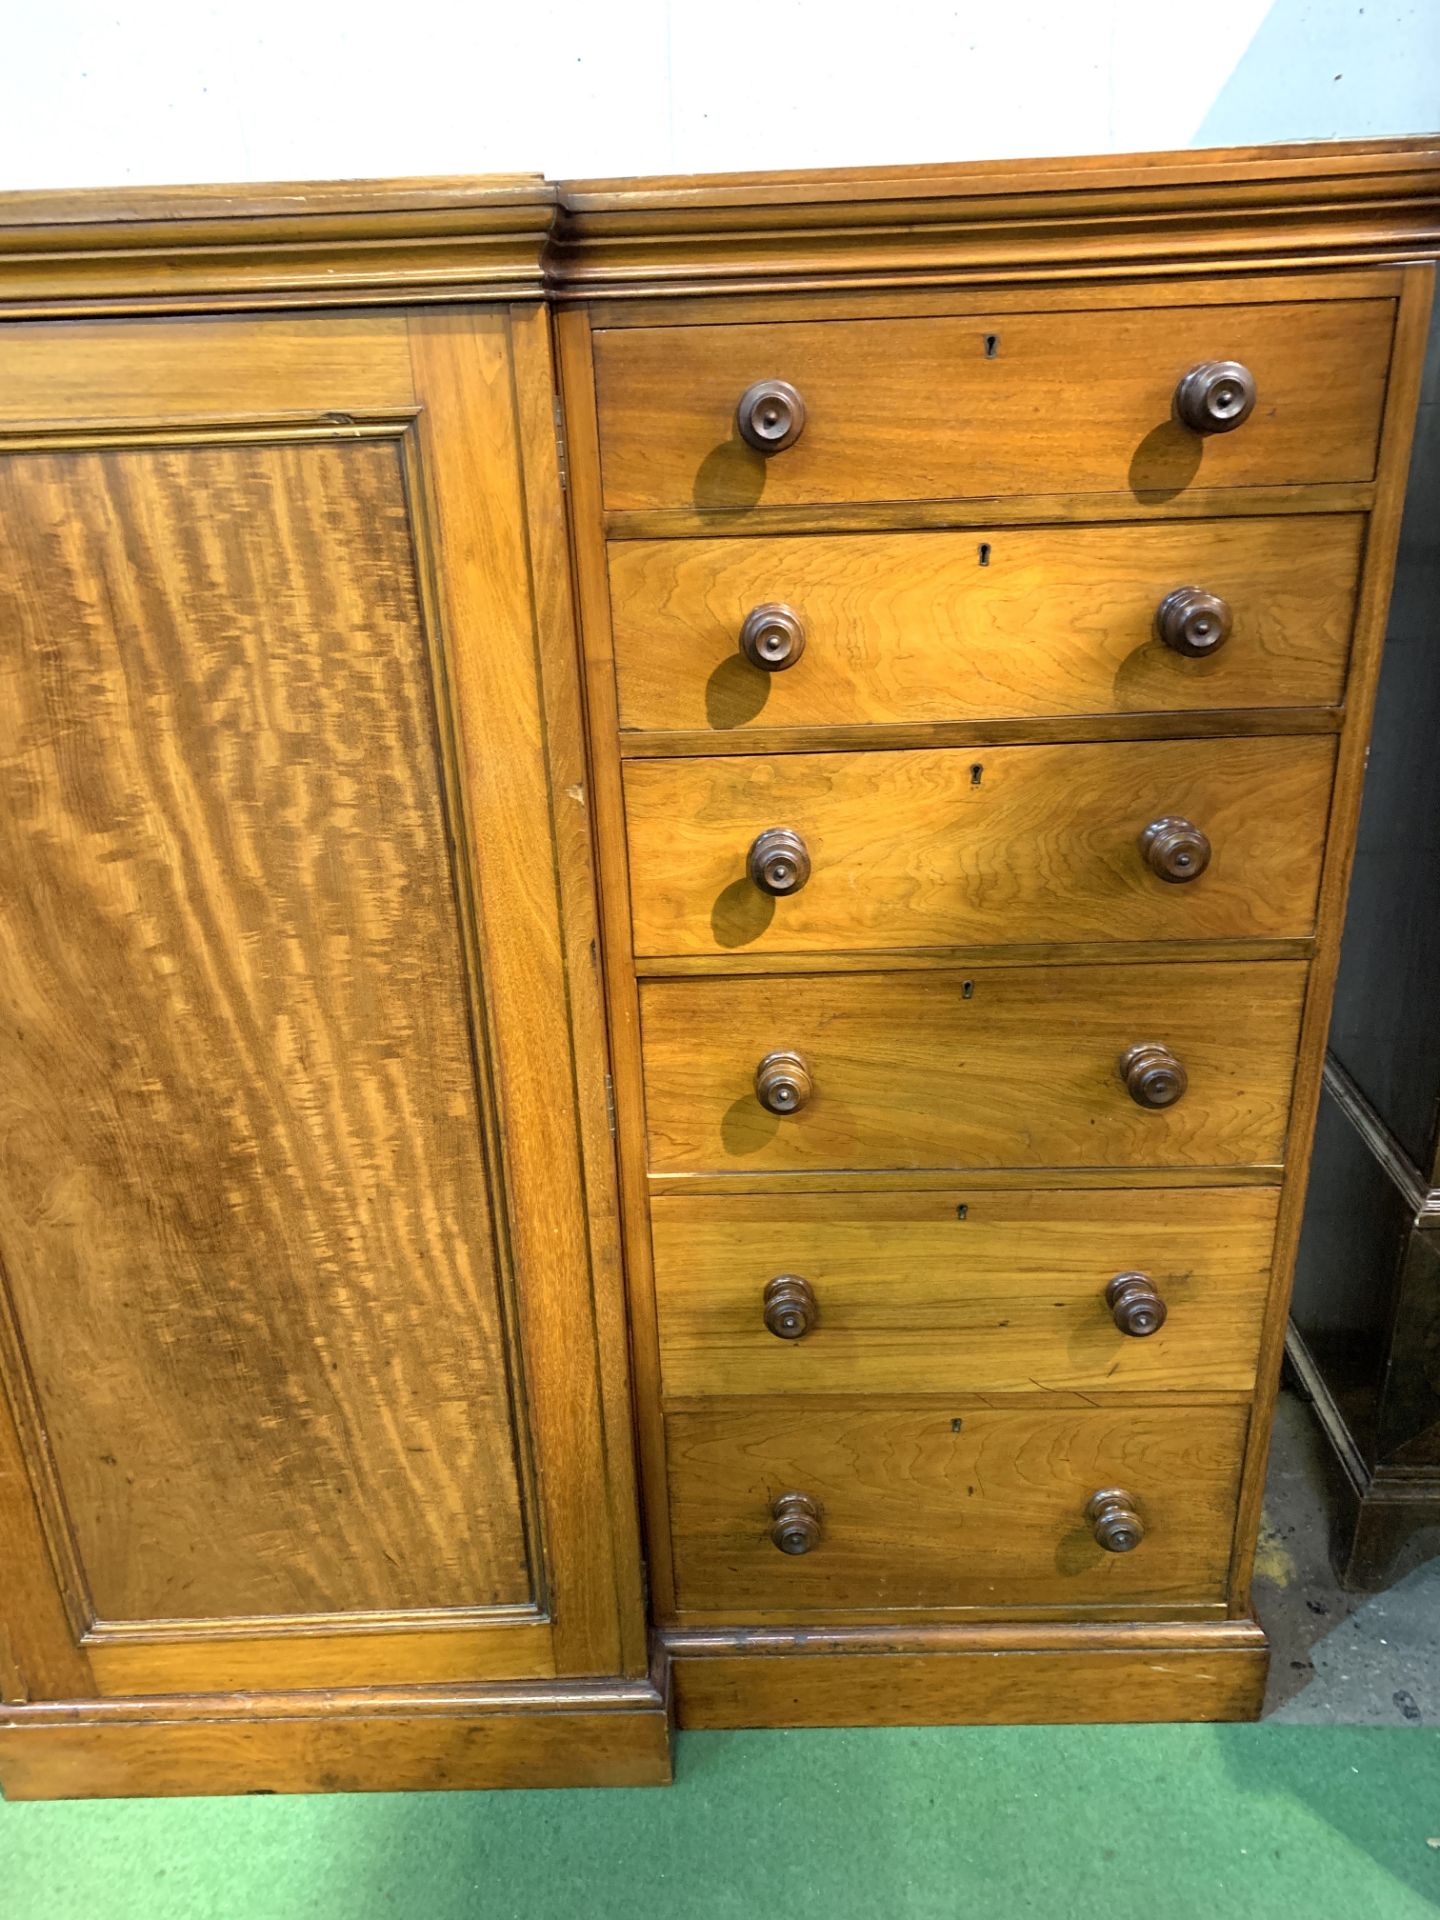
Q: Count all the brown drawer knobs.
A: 12